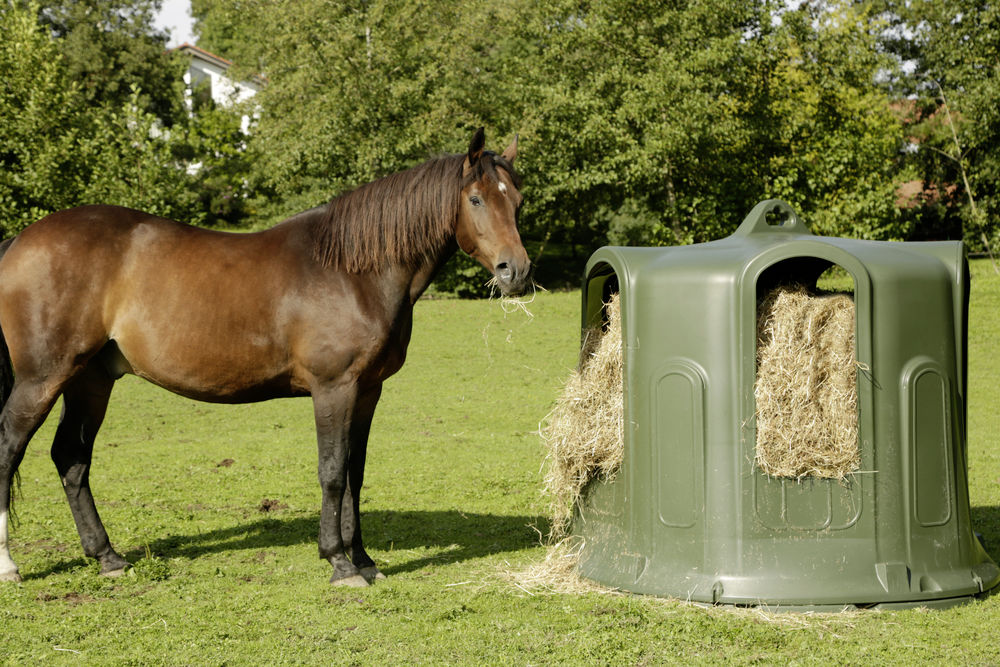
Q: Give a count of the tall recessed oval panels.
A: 2